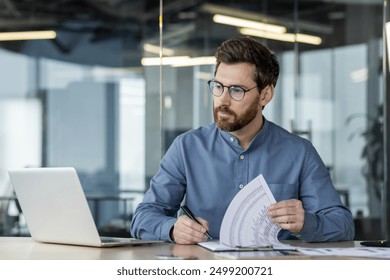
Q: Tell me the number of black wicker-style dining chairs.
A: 0